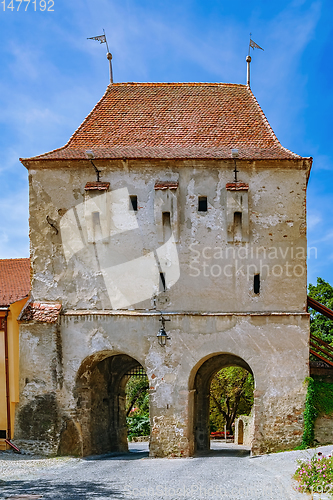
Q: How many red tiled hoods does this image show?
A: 3